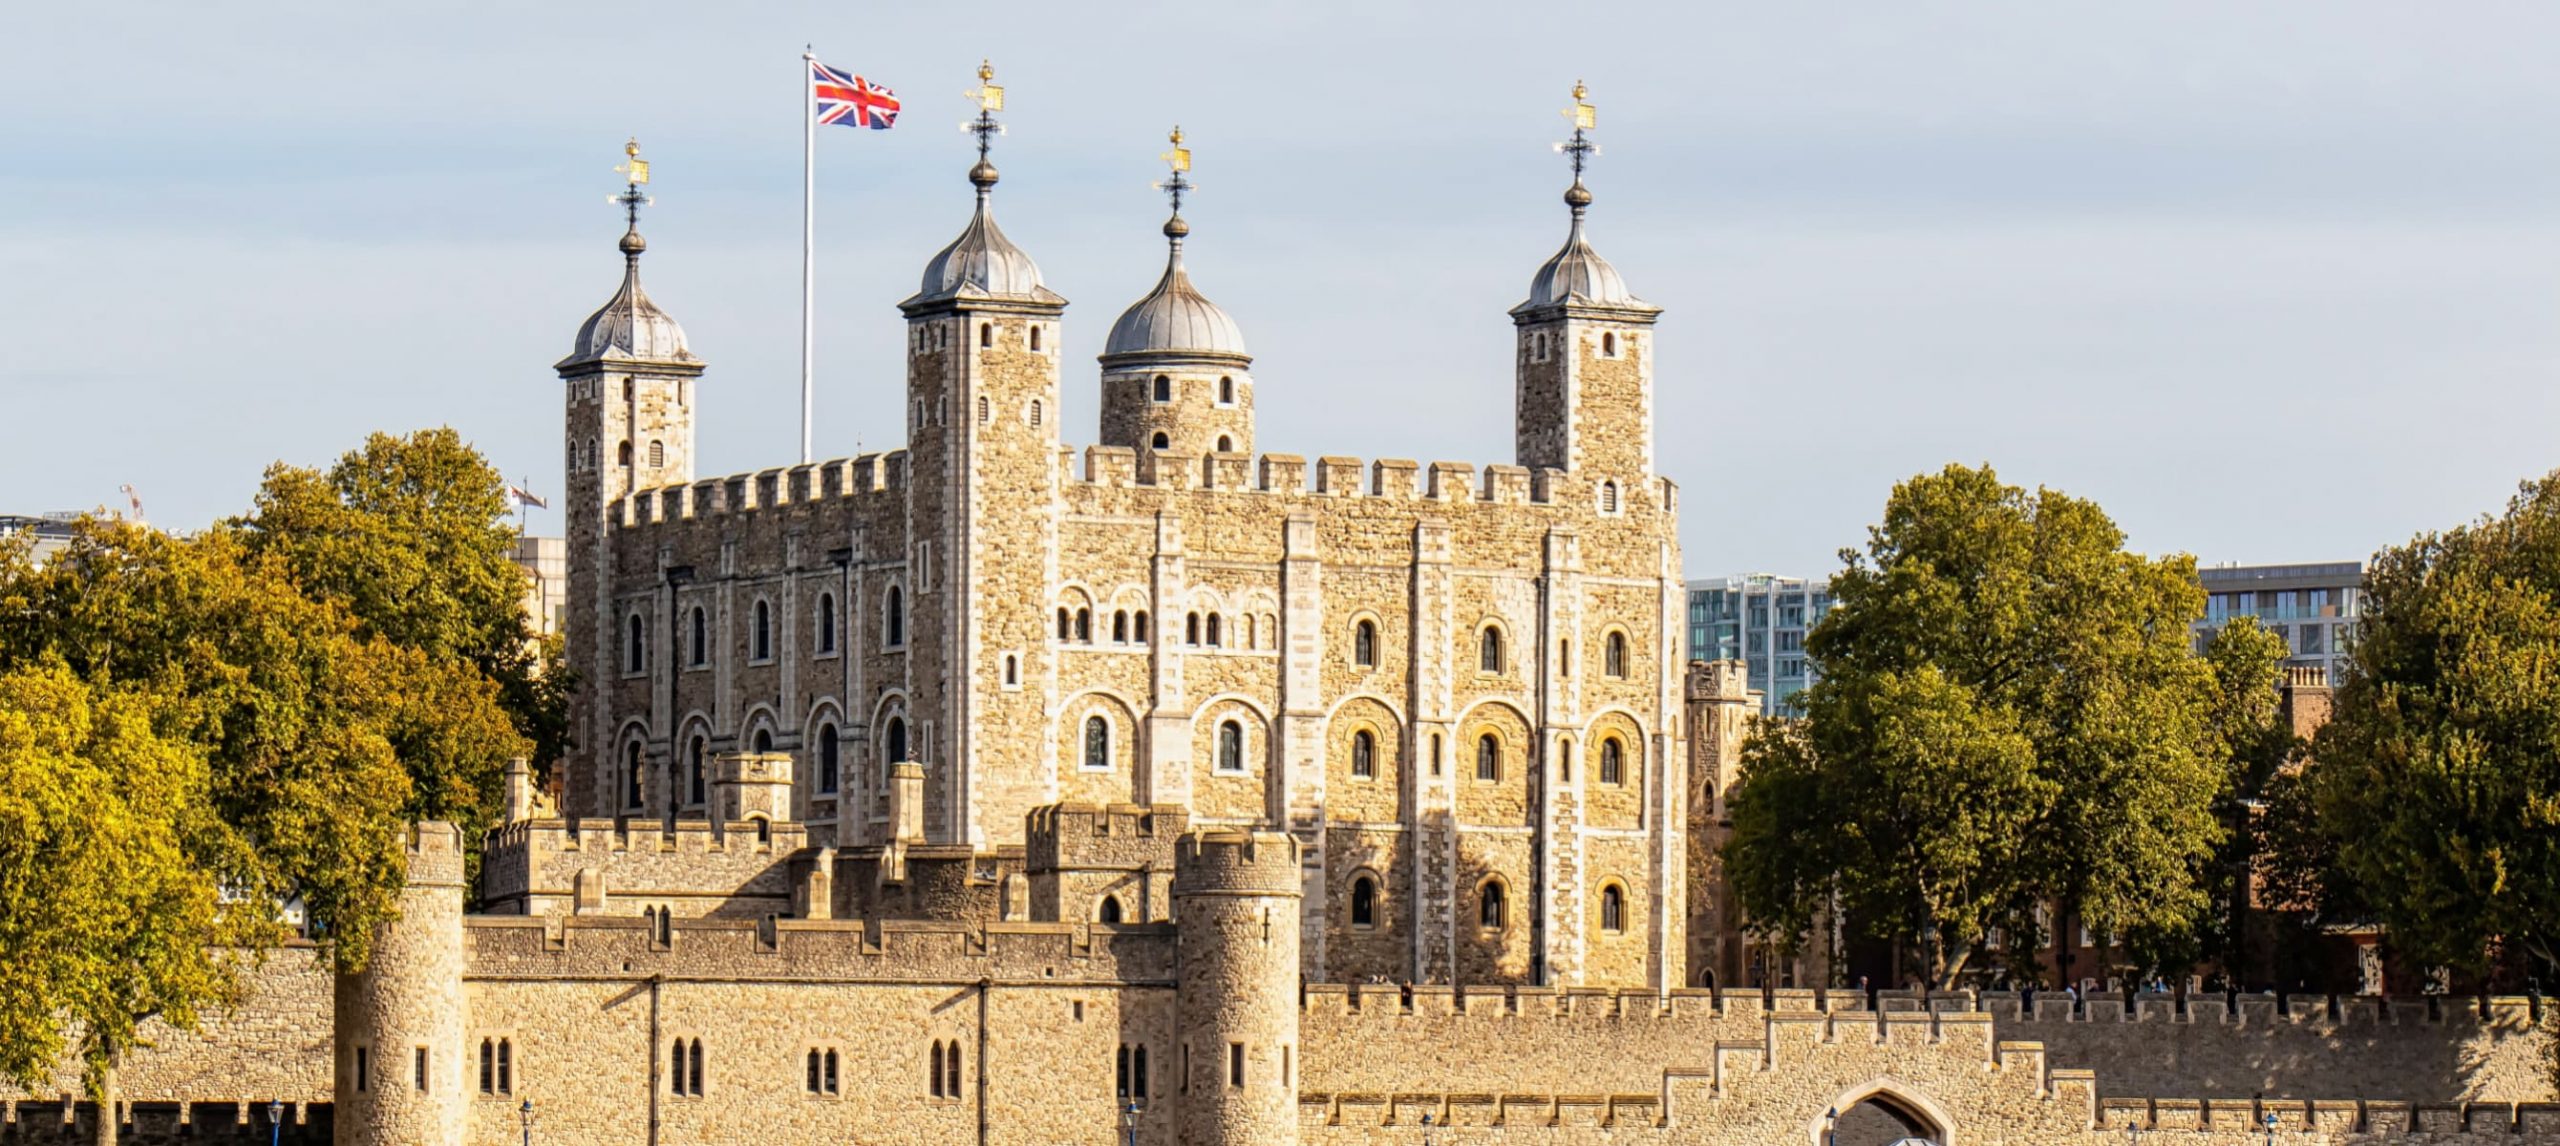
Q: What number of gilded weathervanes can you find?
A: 4